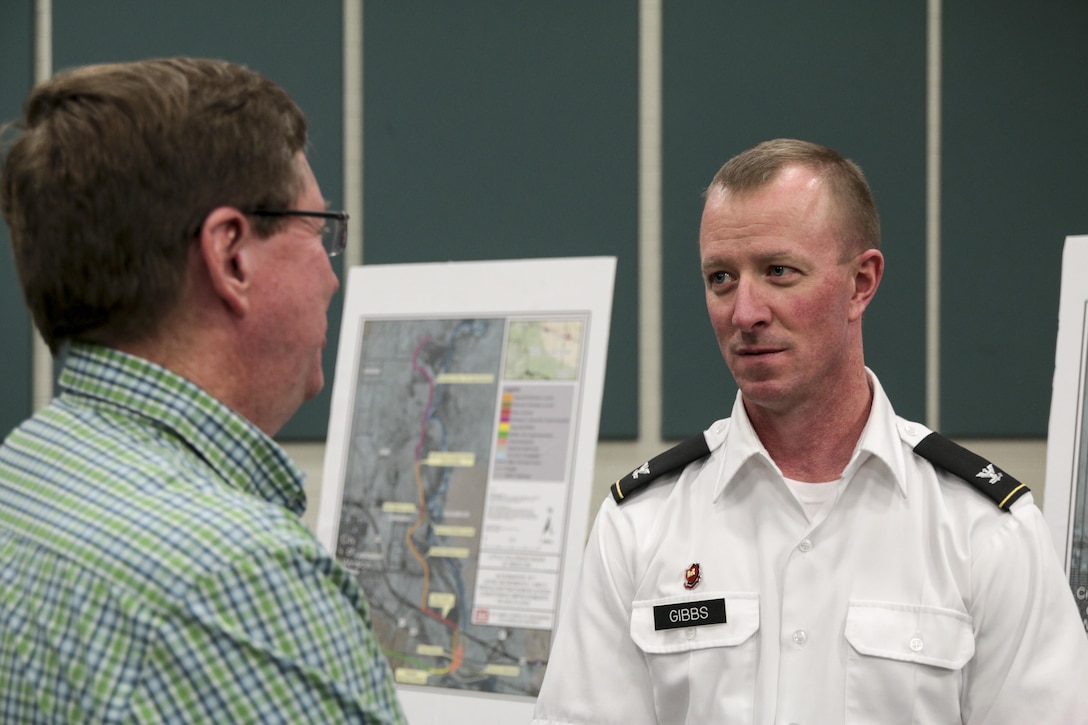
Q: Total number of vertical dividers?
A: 4